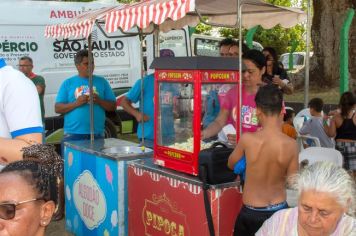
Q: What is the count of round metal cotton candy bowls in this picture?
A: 1